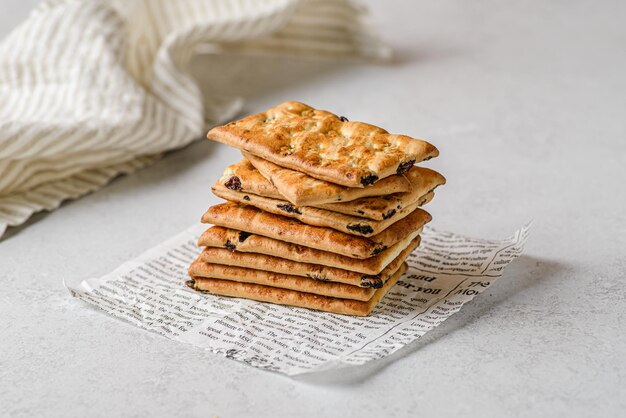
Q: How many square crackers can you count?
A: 9